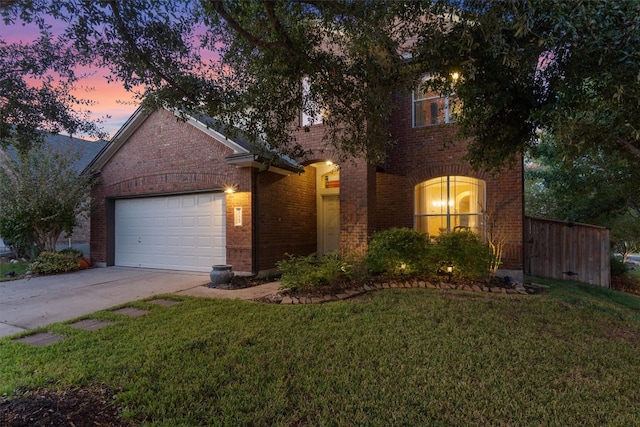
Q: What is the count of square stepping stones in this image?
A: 4